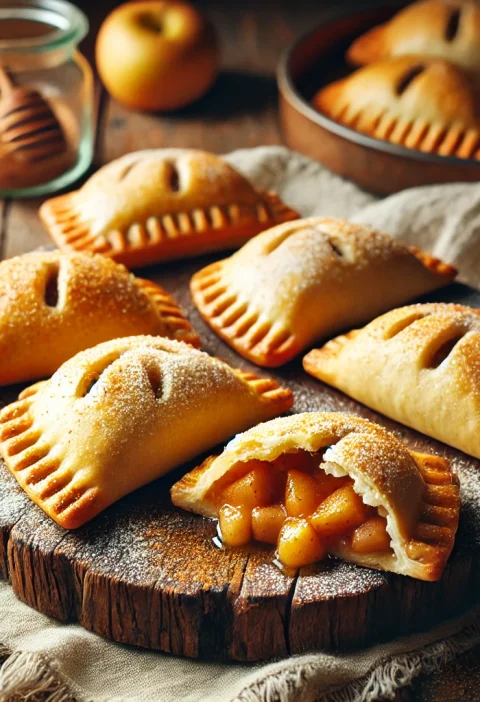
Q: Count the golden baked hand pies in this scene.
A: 8